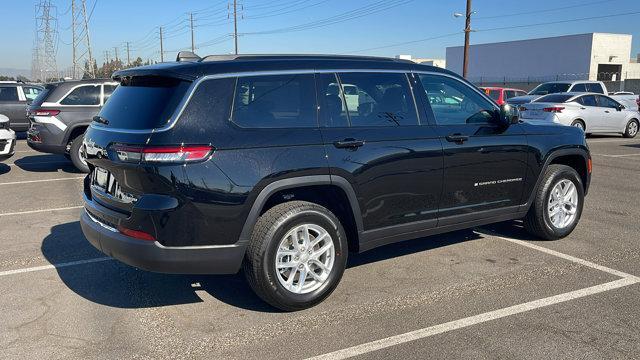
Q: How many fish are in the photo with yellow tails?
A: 0